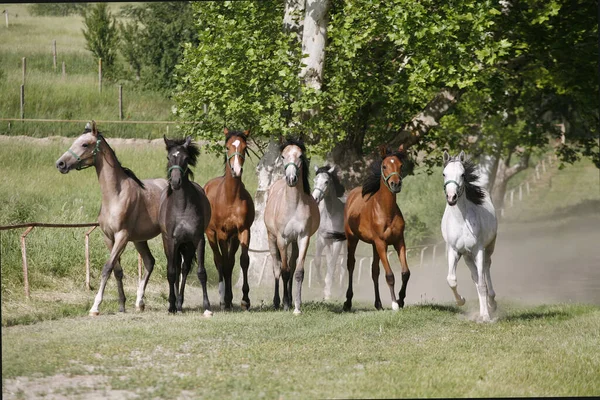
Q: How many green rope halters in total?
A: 7